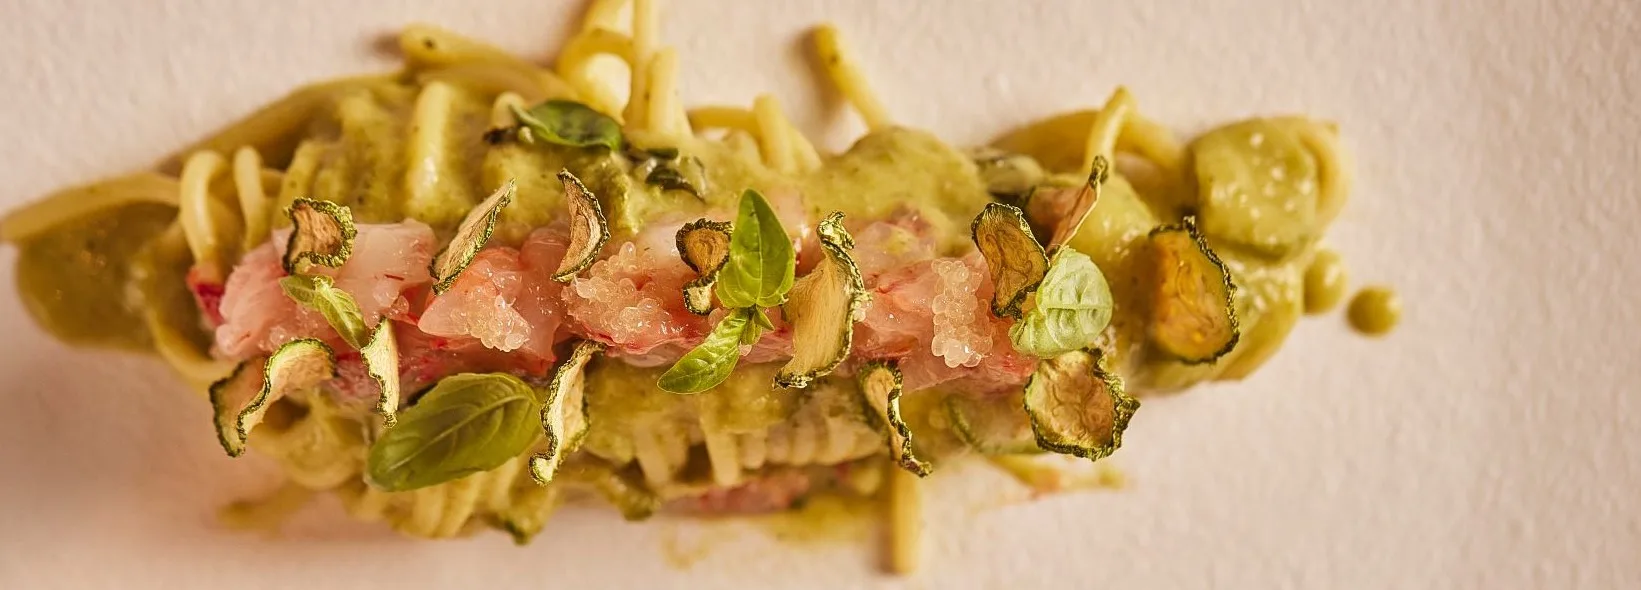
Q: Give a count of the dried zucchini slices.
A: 13